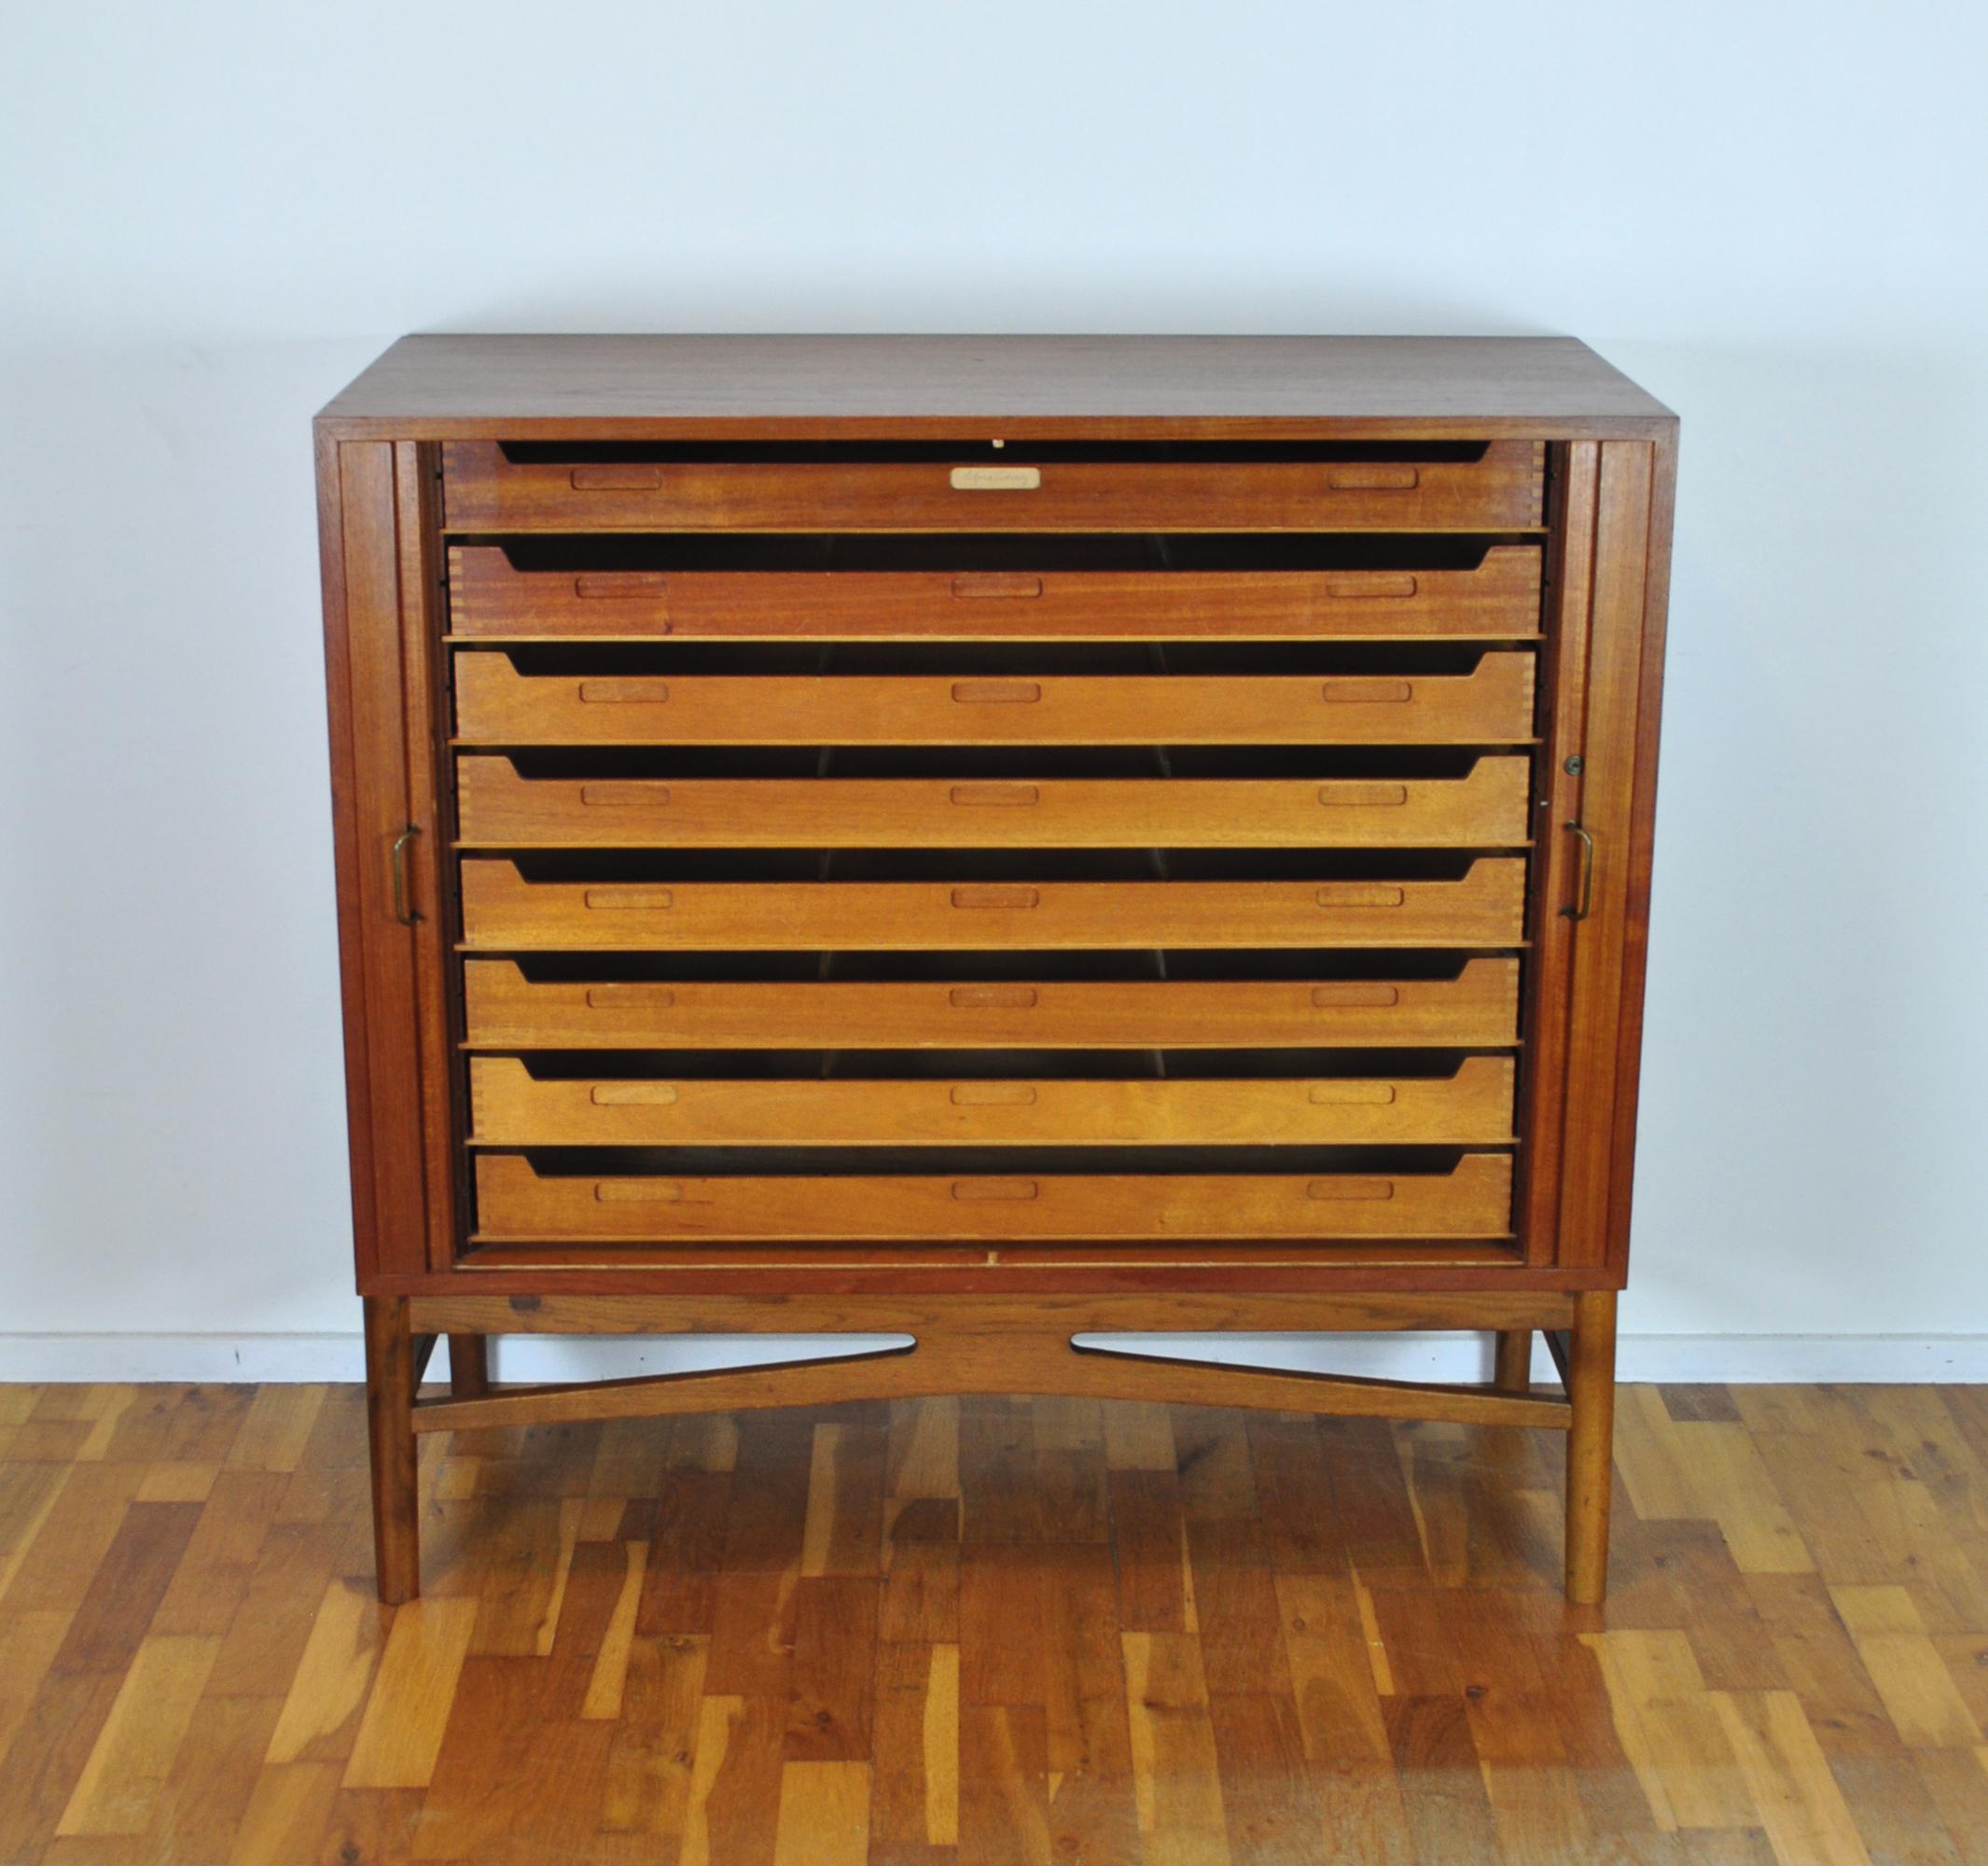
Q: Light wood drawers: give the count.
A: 6